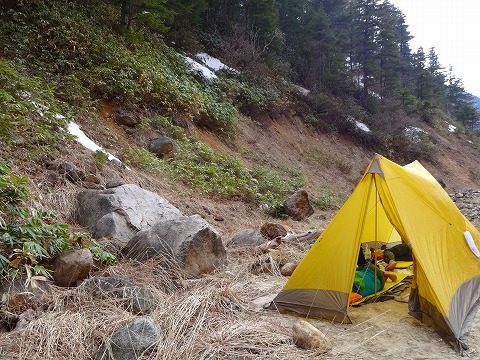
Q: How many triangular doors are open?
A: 1